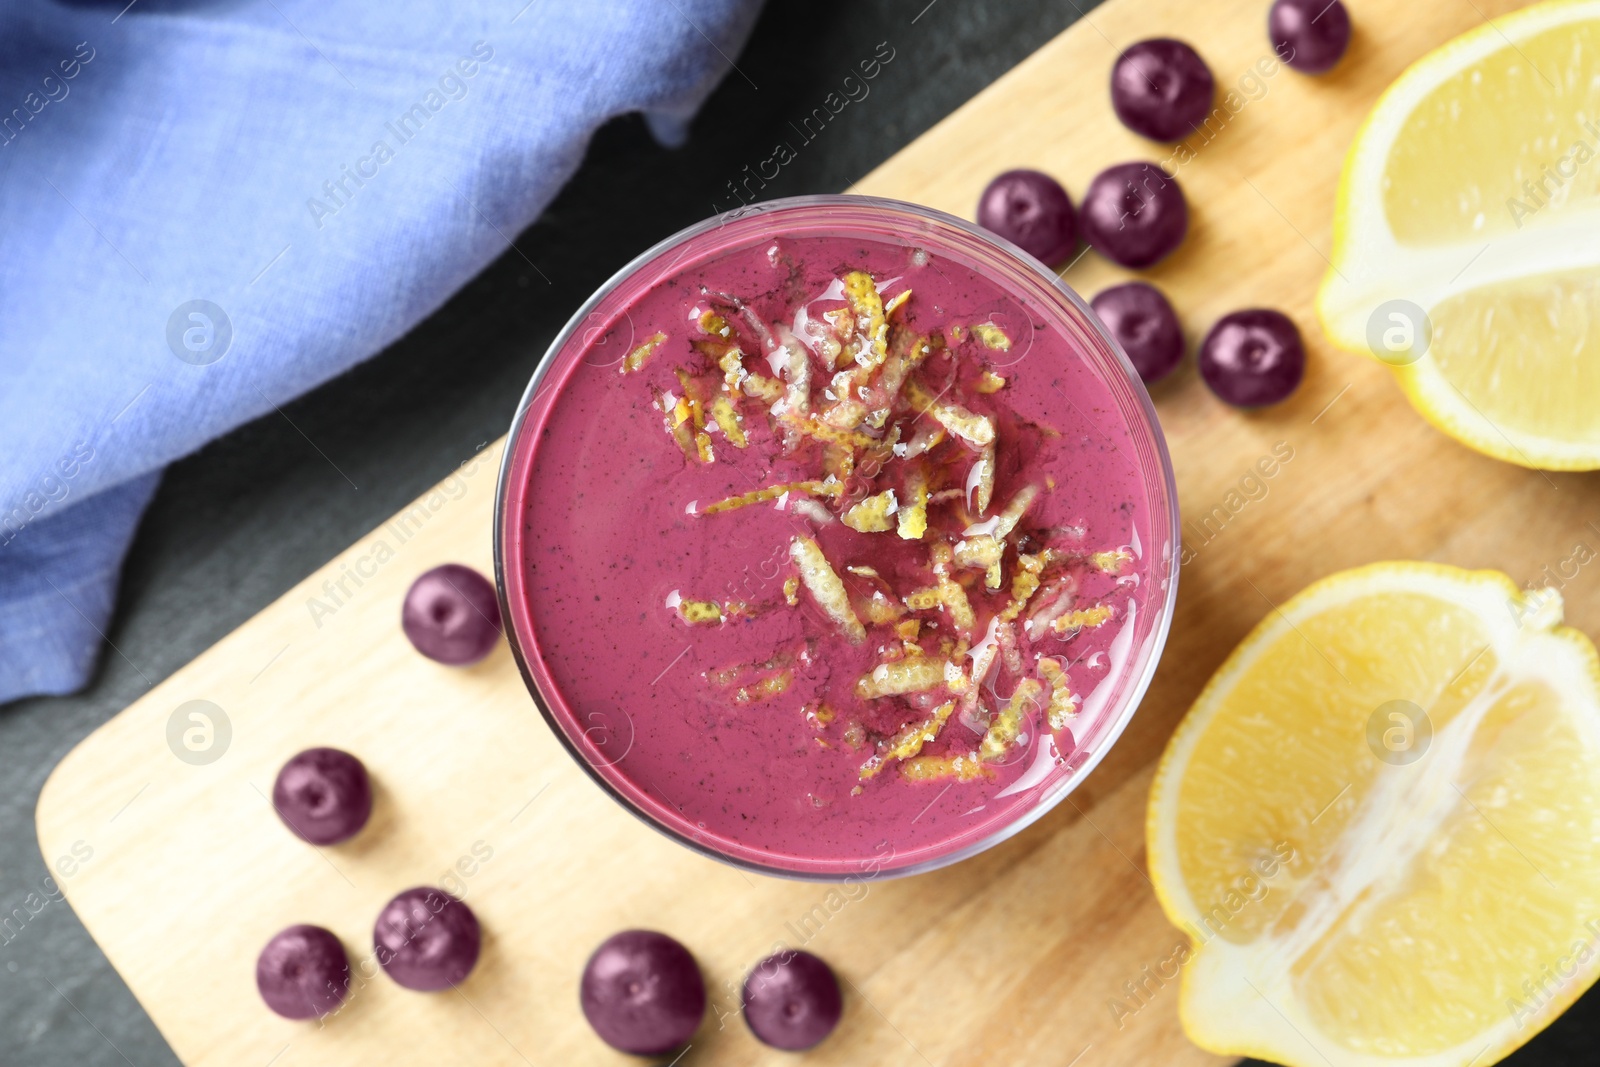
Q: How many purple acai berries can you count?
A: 12